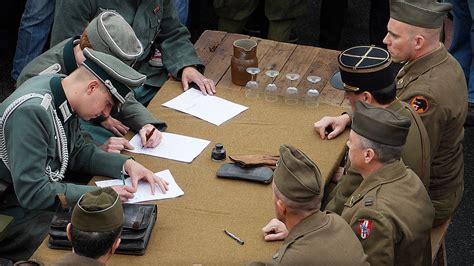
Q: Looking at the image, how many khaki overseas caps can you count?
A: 4